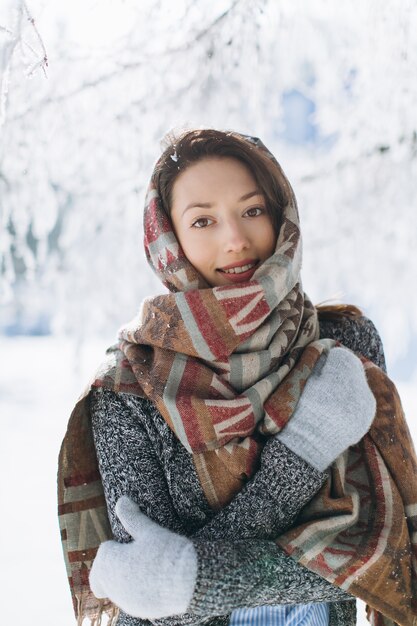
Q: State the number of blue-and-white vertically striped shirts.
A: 1